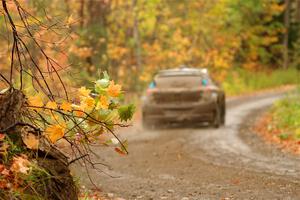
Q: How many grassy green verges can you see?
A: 2